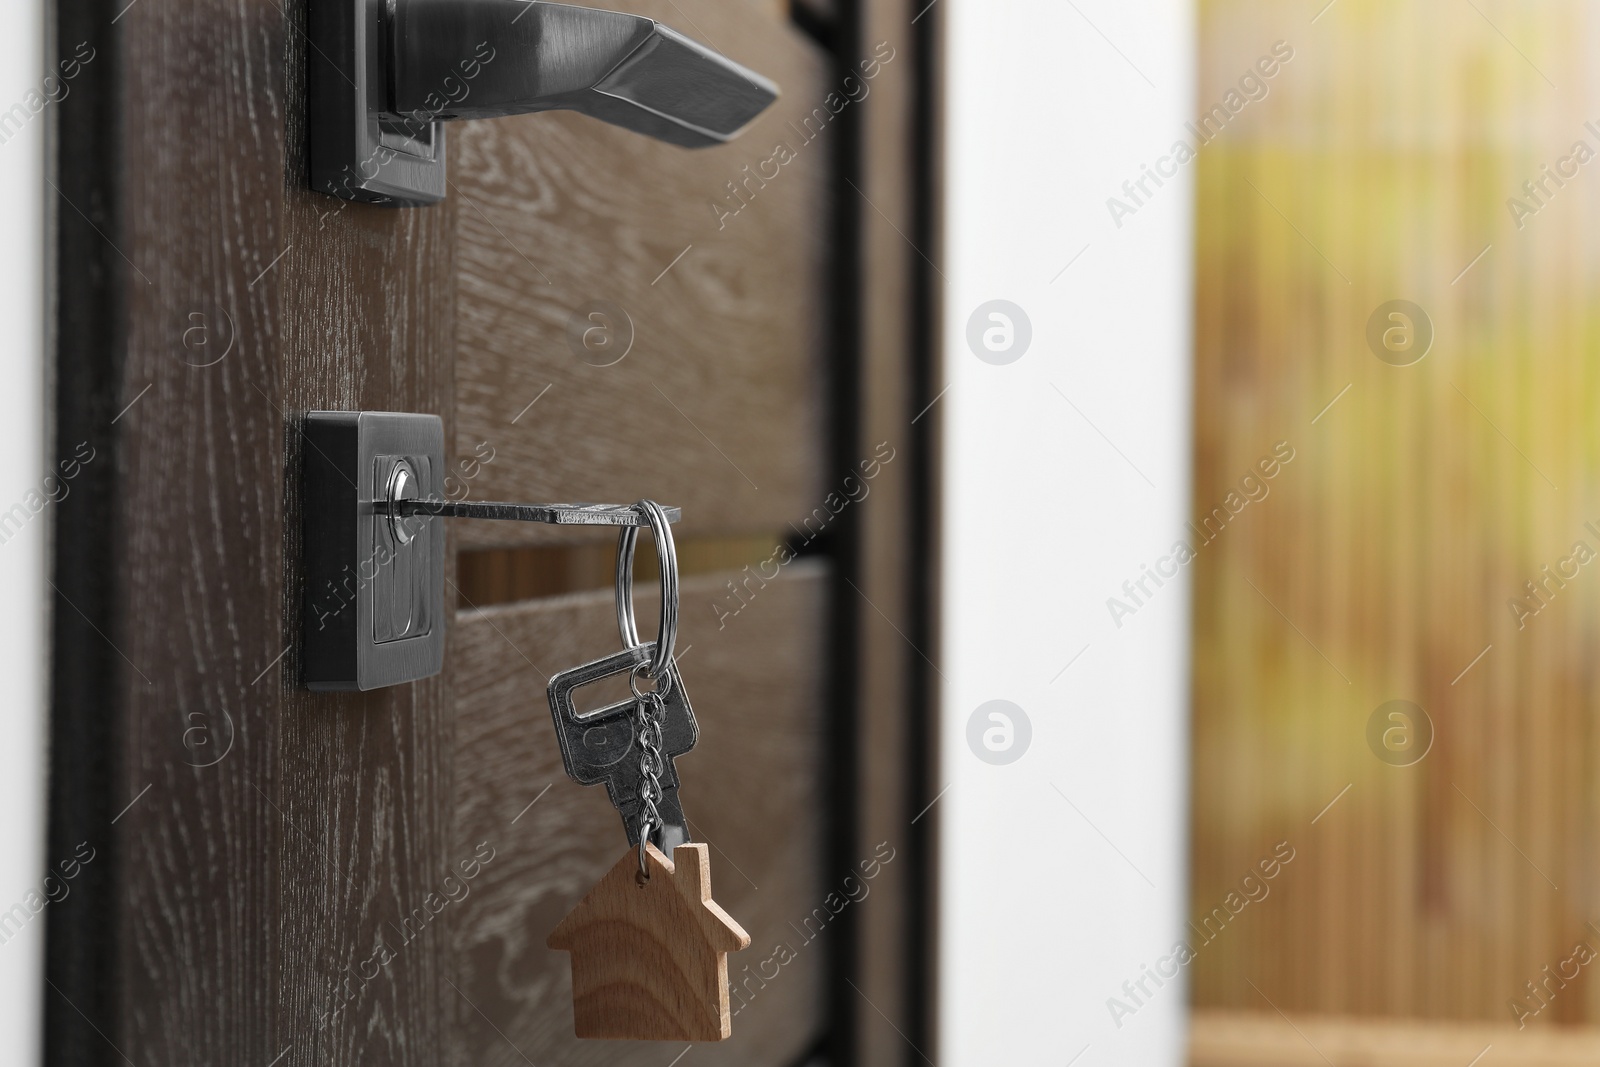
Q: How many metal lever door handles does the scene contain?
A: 1